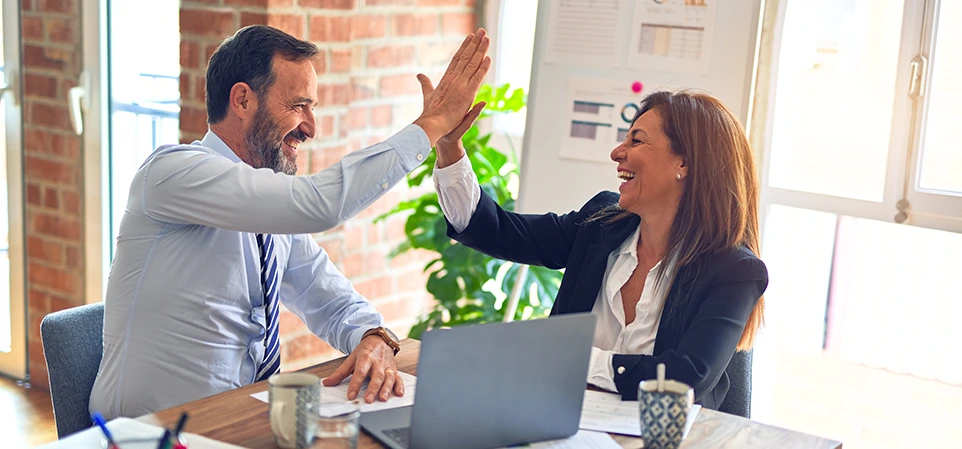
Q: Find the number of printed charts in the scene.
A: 3